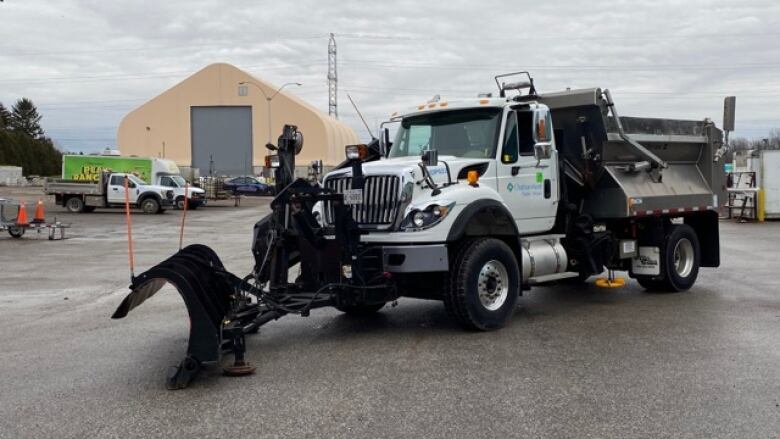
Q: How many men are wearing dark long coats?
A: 0